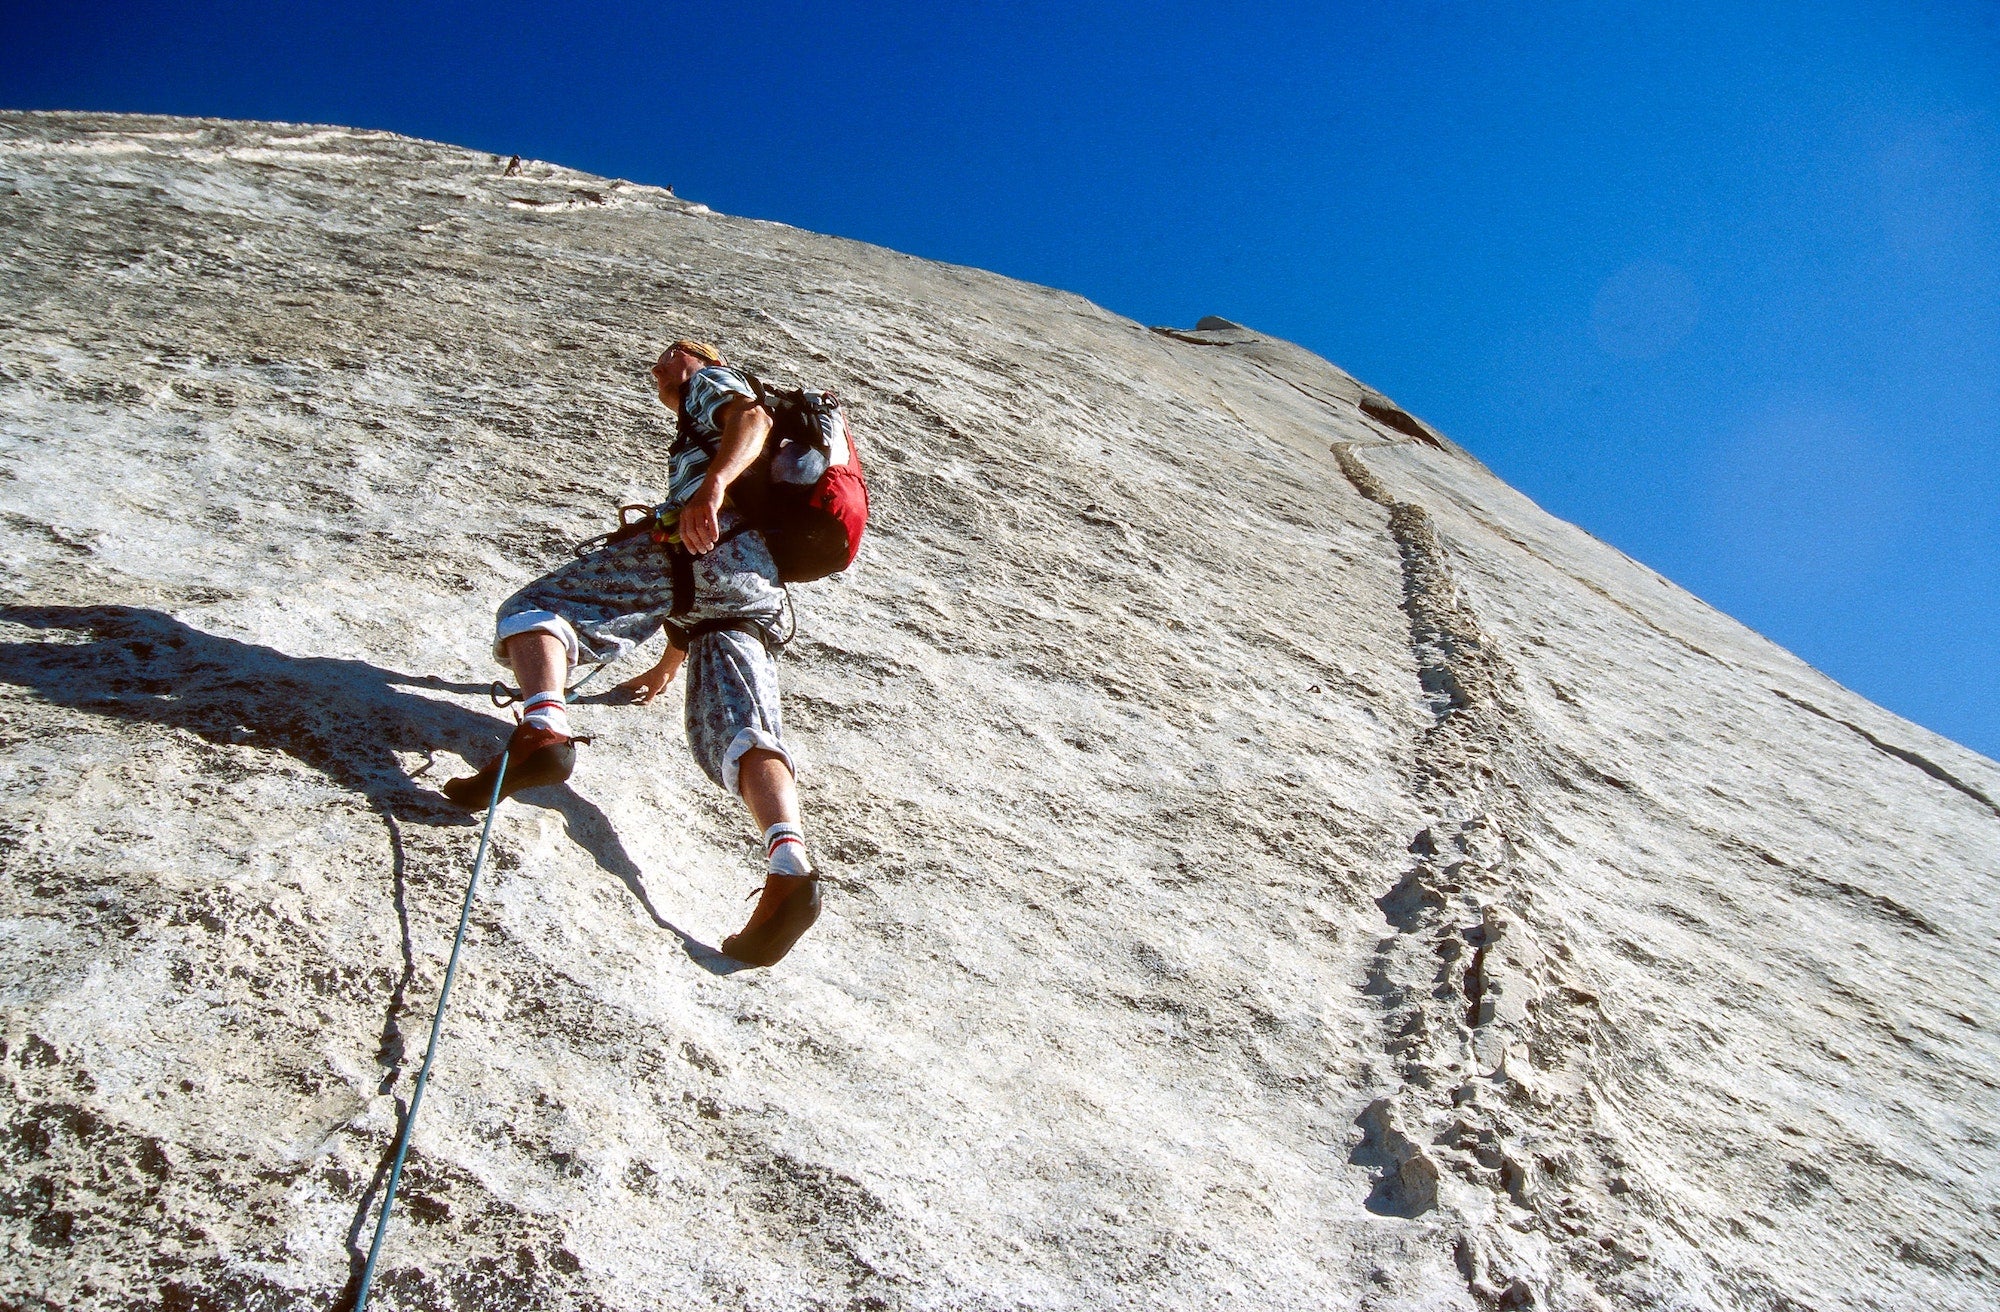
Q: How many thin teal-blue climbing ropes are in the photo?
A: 1